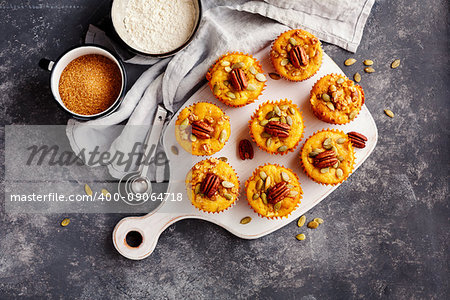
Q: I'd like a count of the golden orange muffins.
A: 8